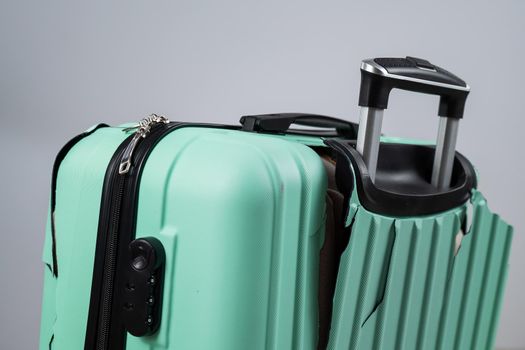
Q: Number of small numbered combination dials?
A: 3